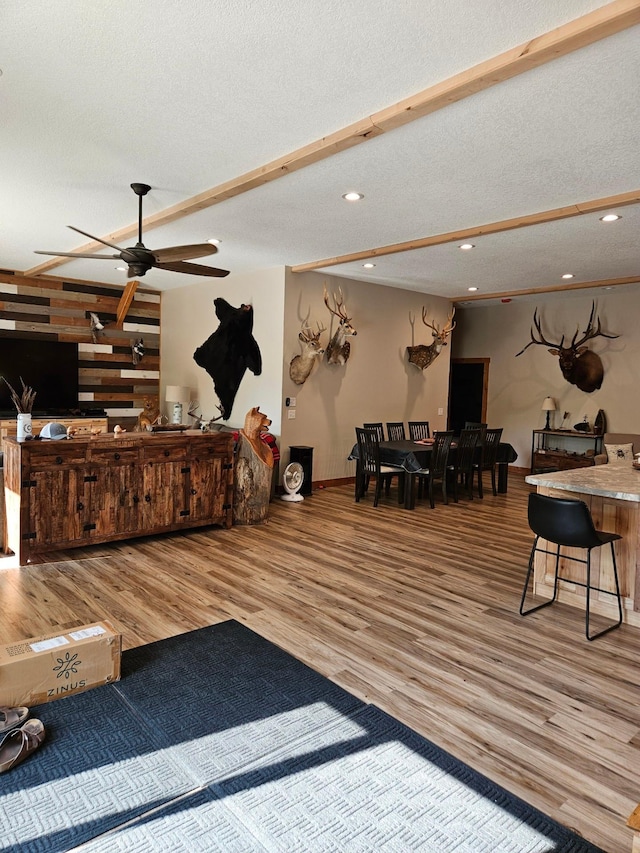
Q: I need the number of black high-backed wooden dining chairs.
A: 8